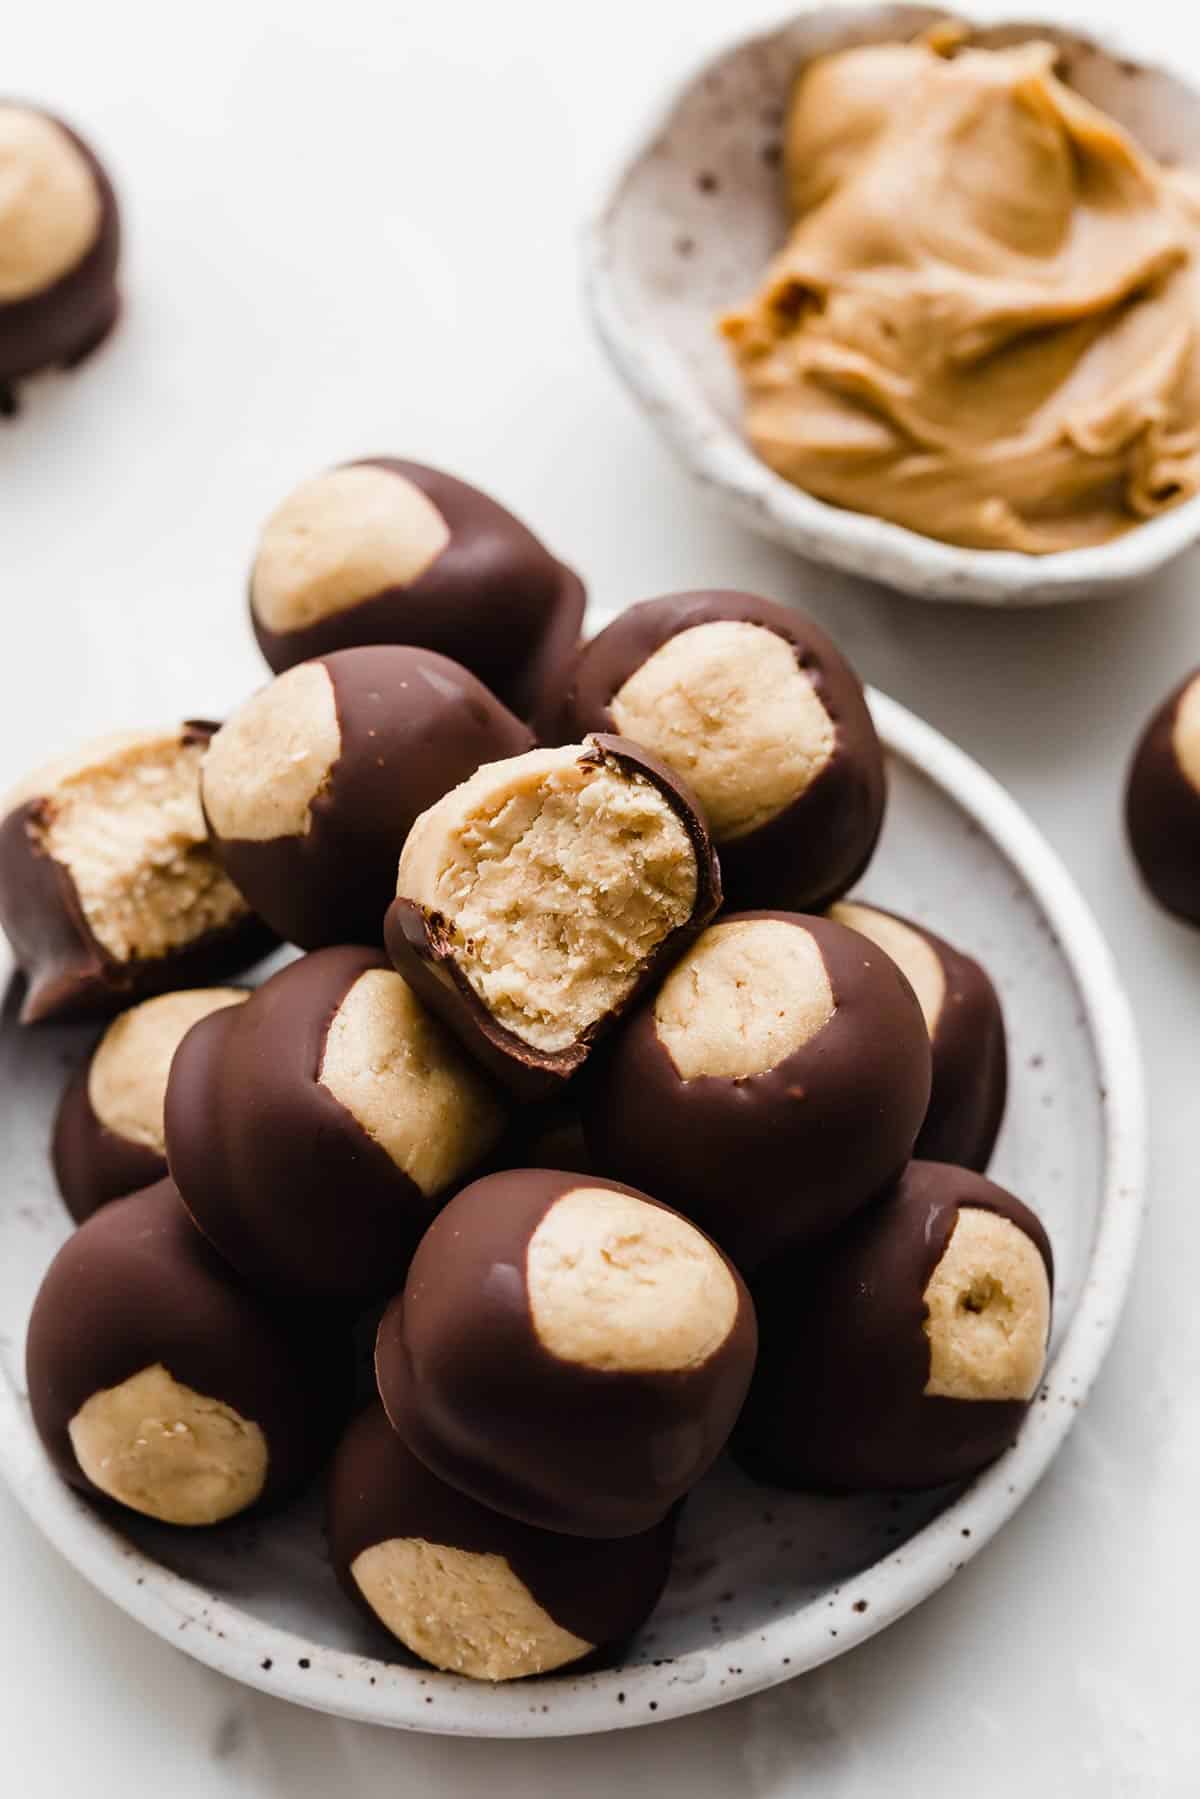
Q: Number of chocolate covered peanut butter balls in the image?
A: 15